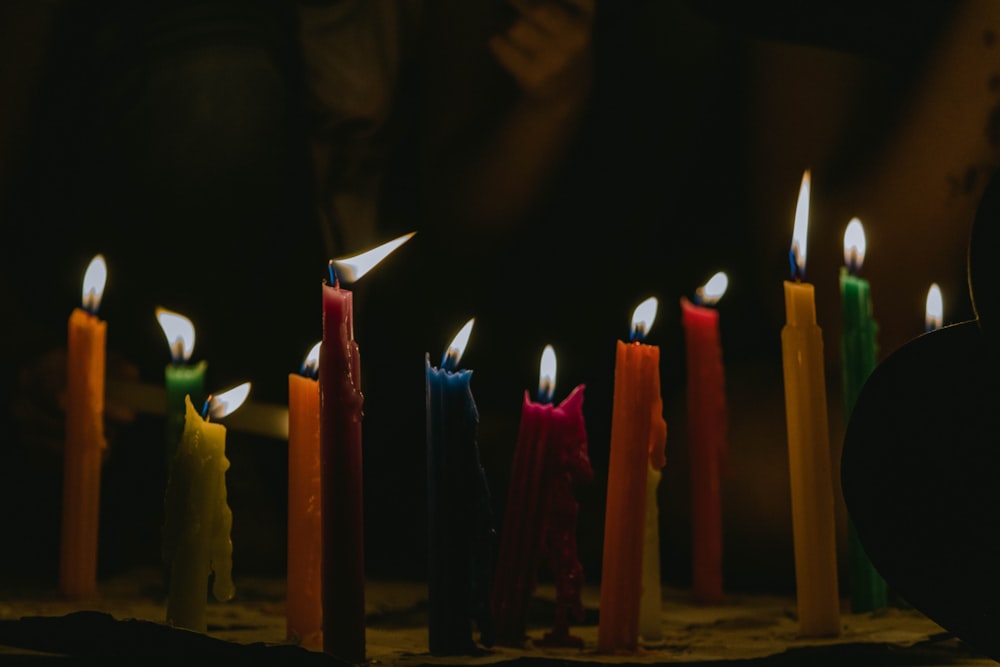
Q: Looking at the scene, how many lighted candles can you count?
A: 12